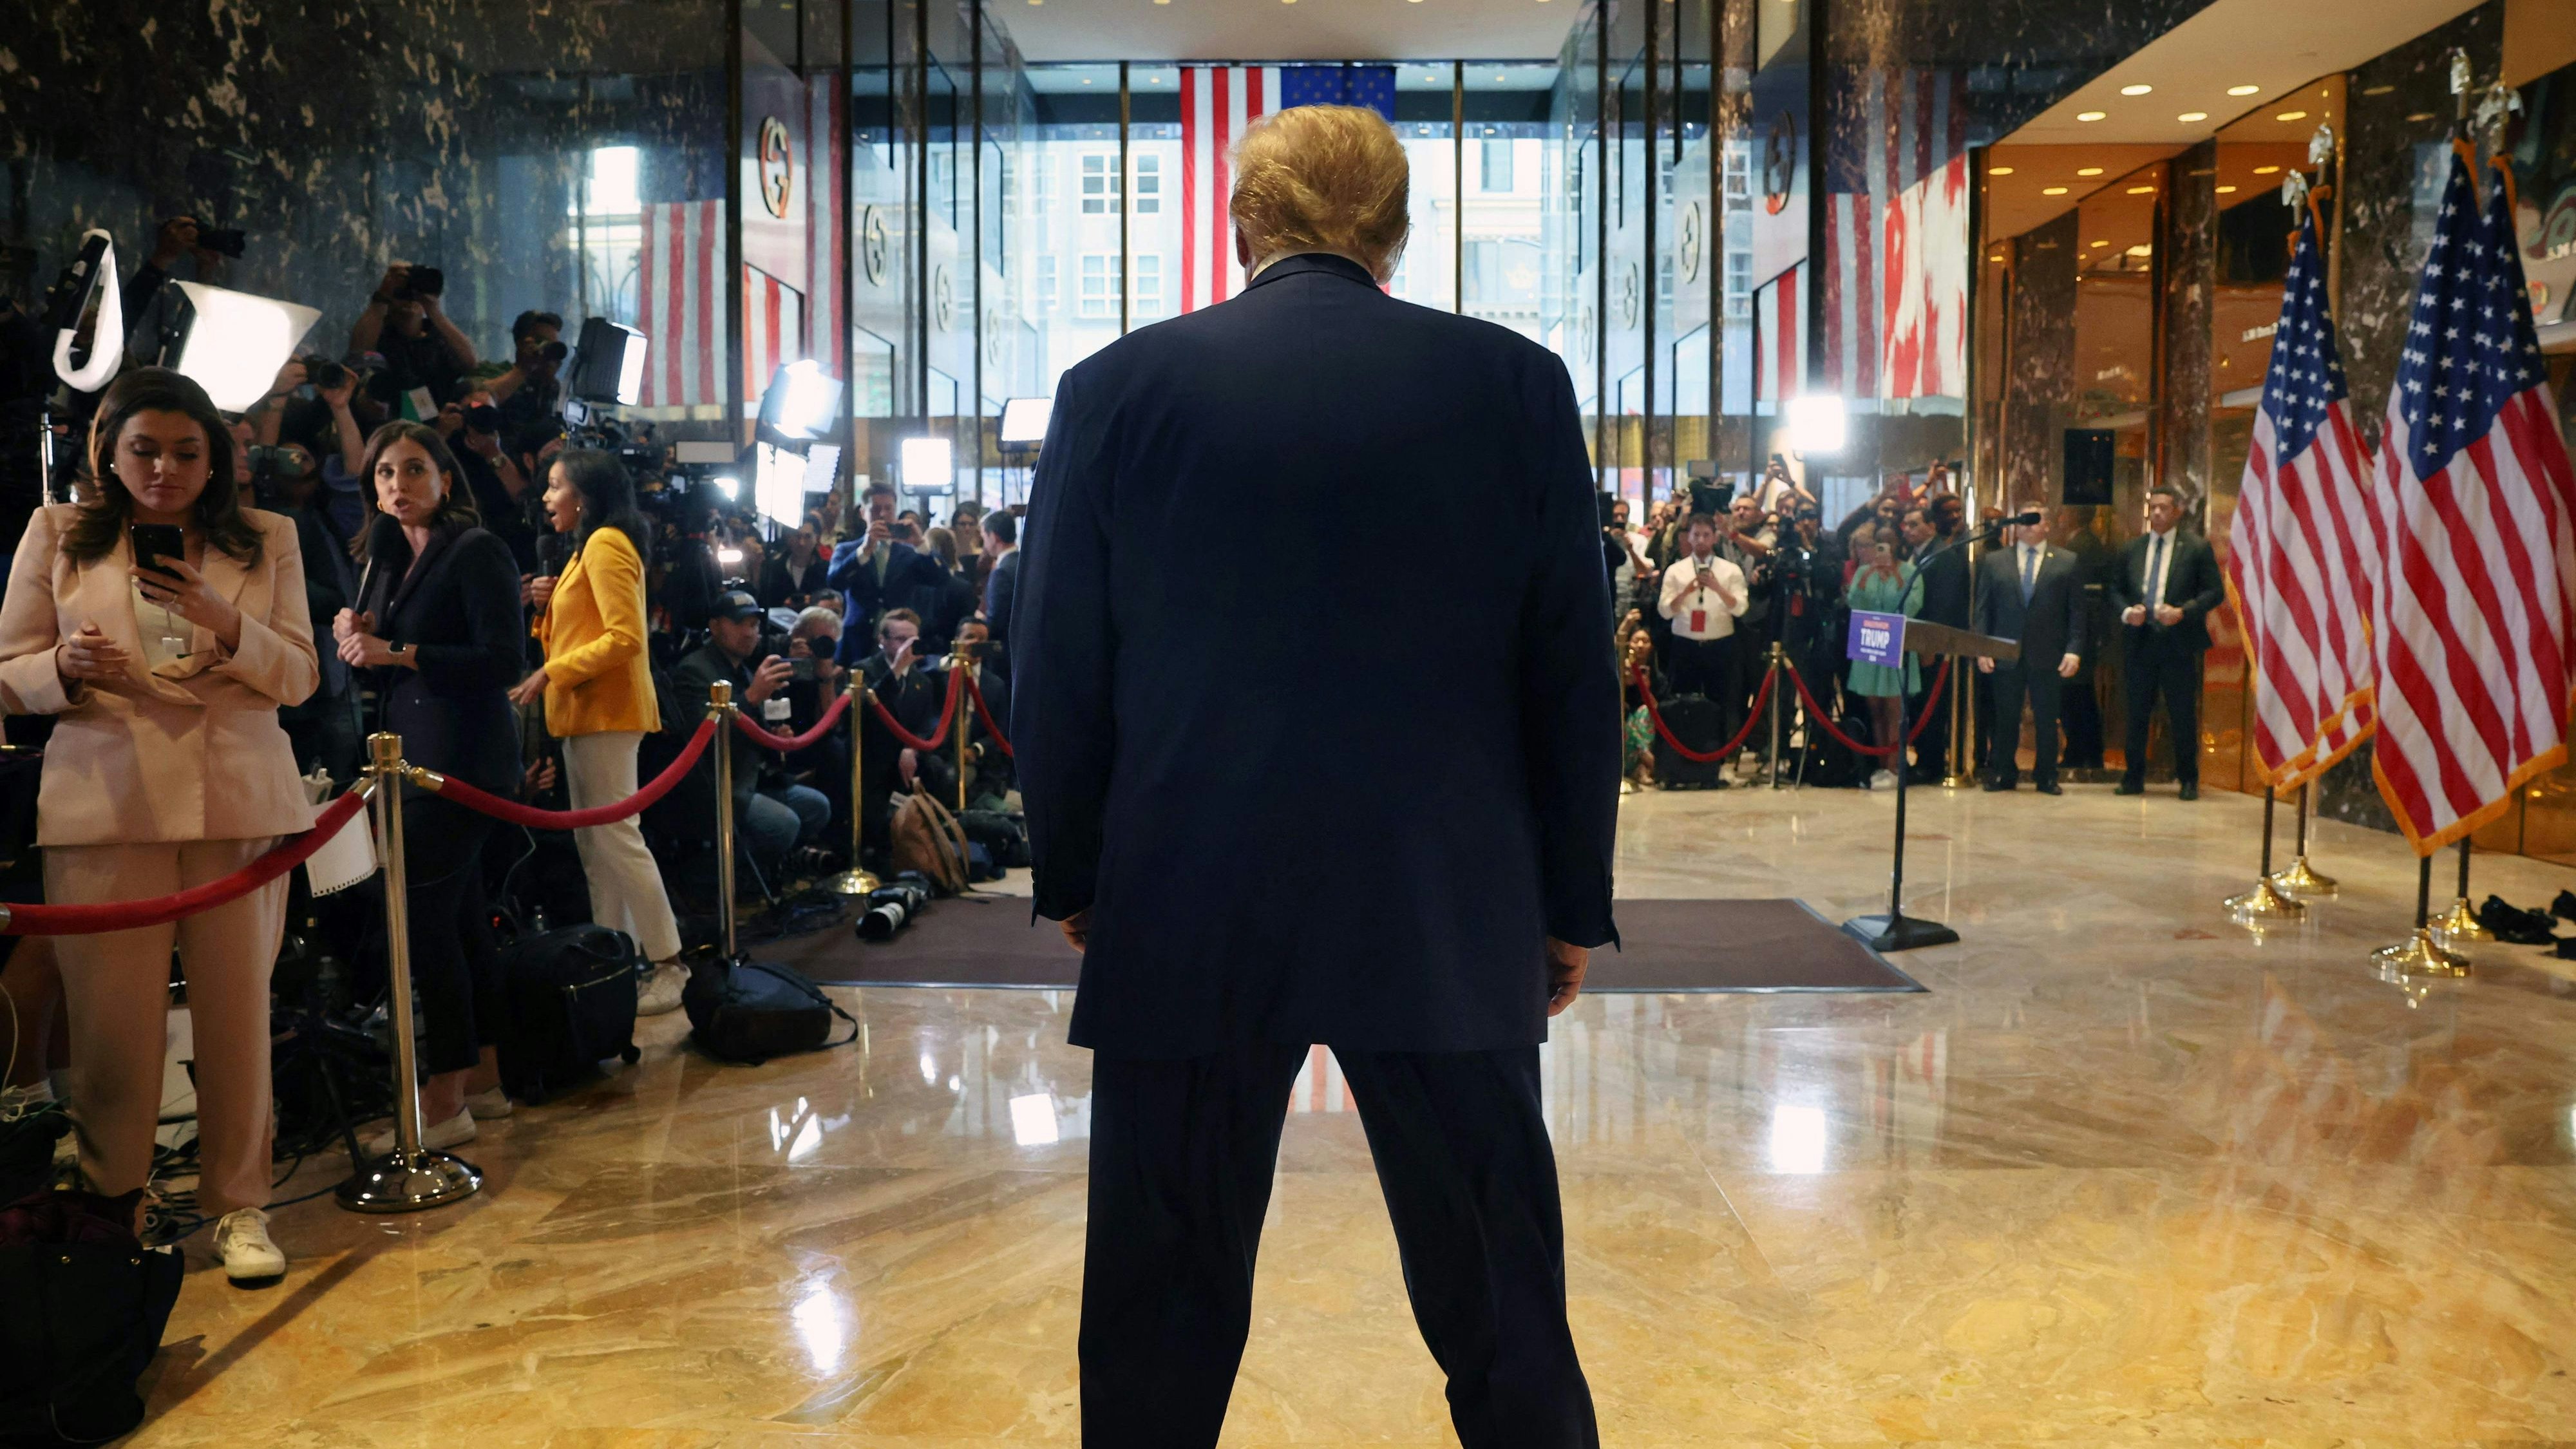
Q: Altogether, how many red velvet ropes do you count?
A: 7